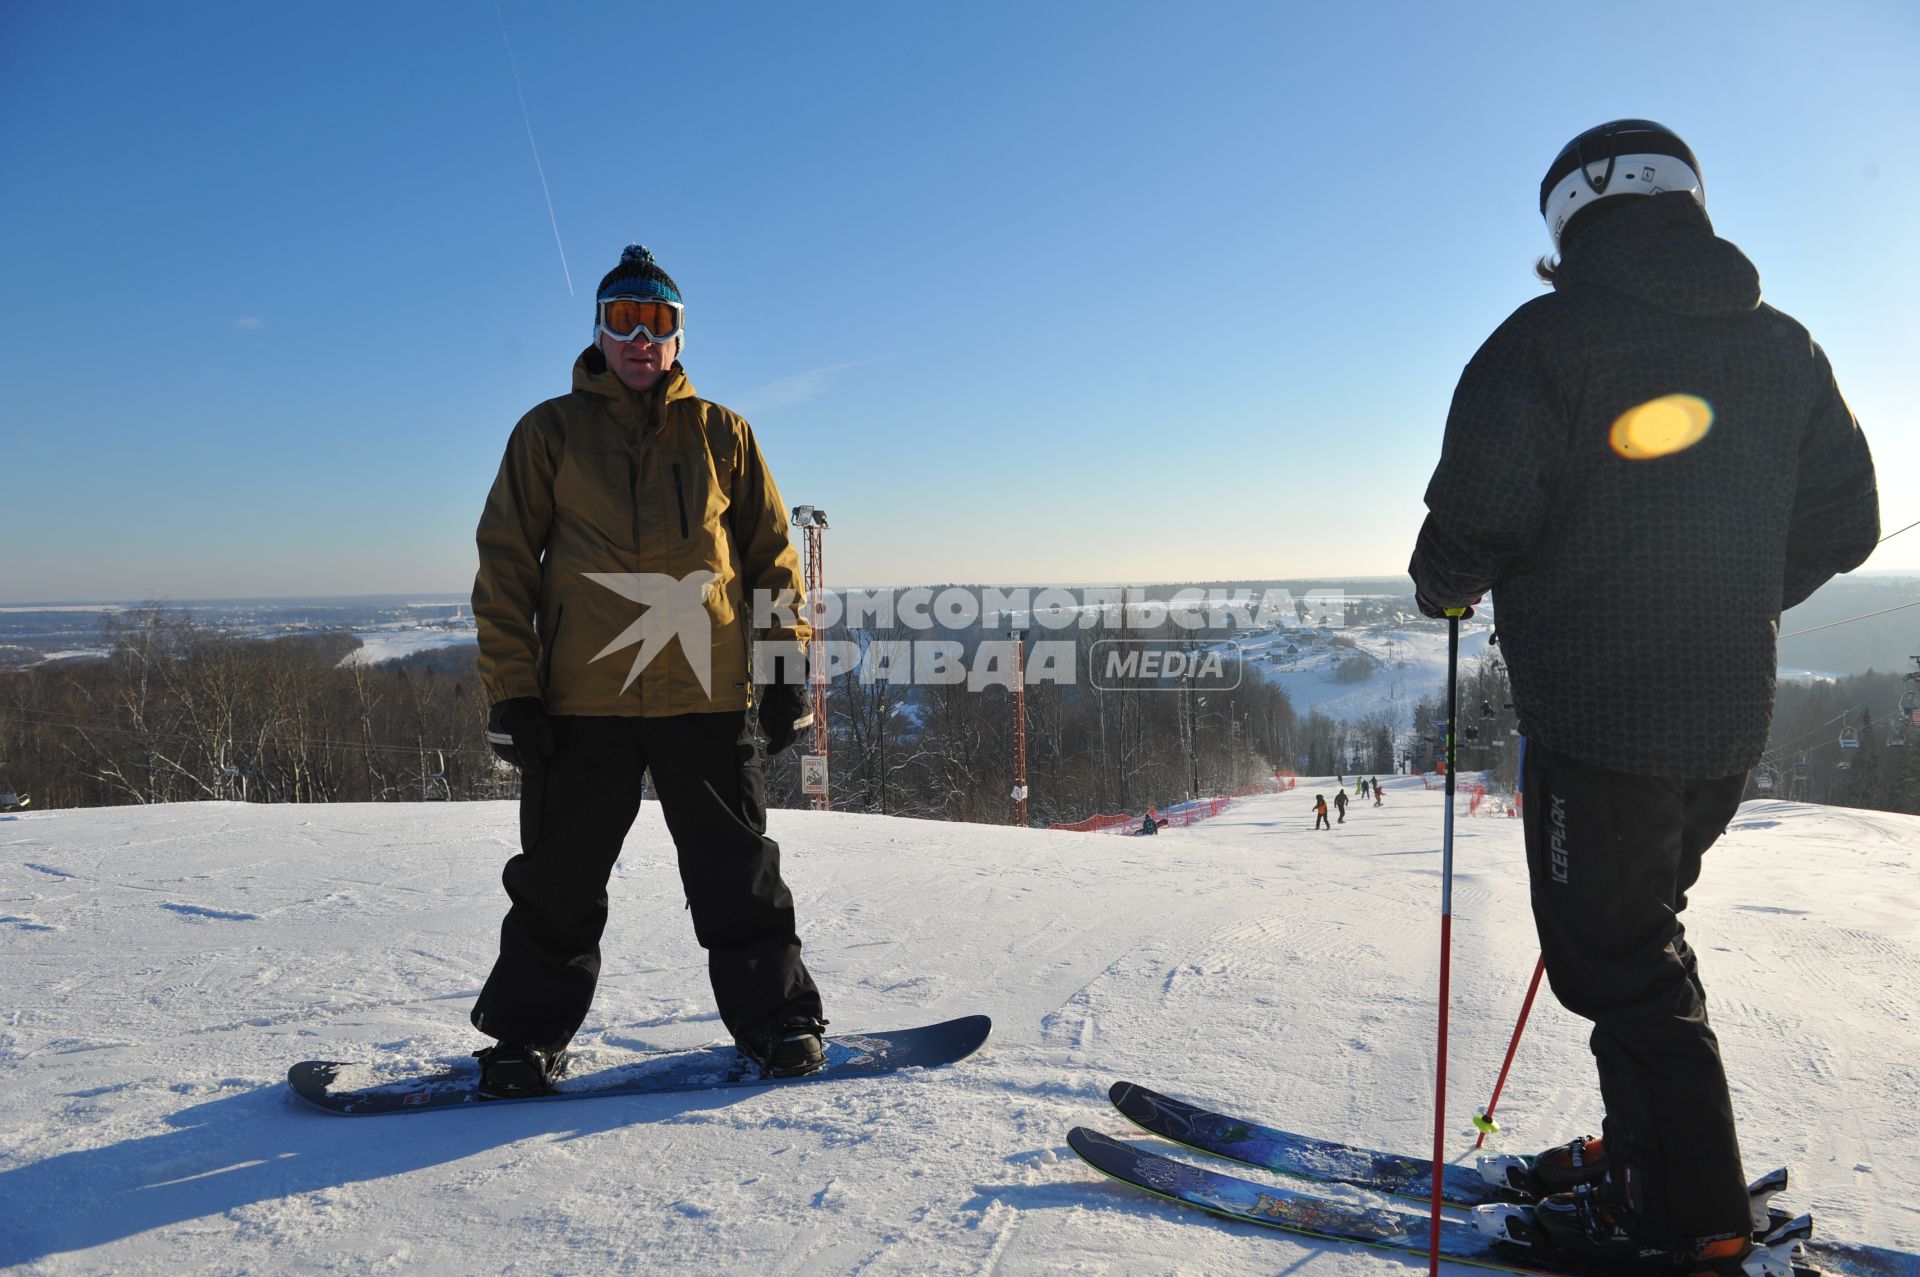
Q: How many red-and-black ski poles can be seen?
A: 2